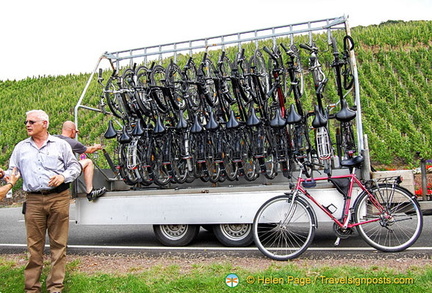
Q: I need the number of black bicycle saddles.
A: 14